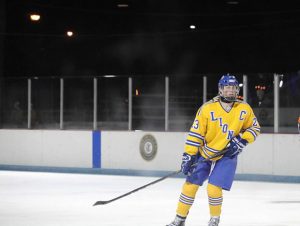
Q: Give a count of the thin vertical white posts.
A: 8